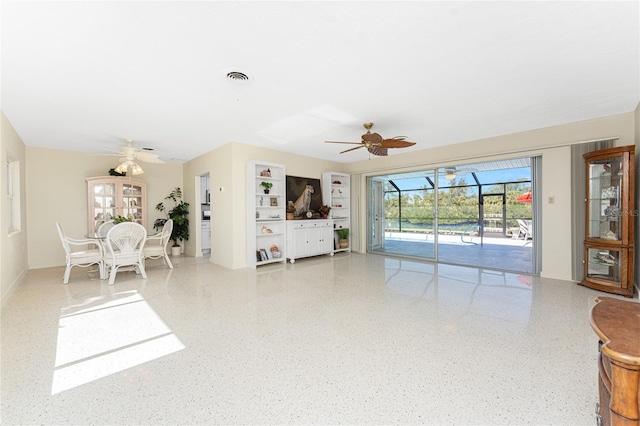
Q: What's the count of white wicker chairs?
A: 4